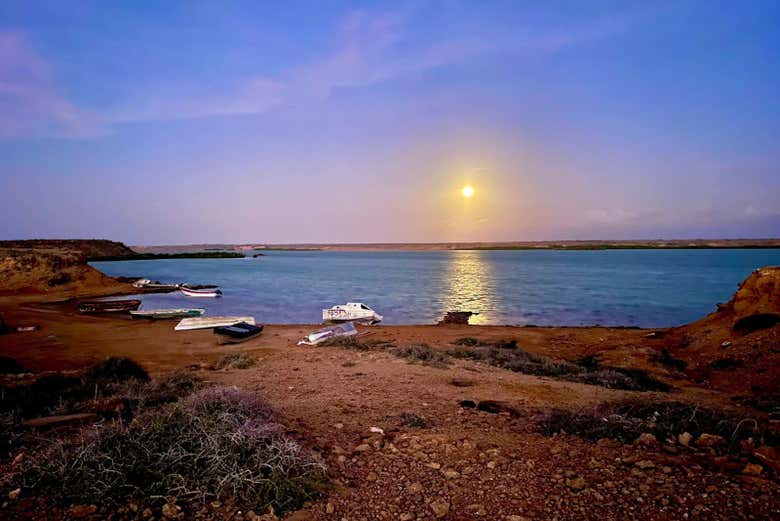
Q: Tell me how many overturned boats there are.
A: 2